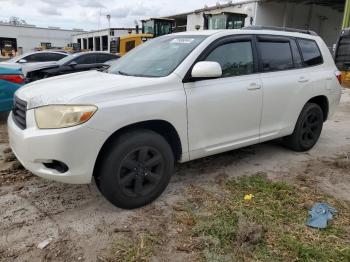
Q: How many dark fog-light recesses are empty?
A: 1